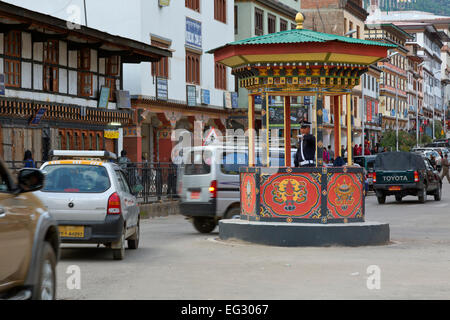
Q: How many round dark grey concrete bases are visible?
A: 1